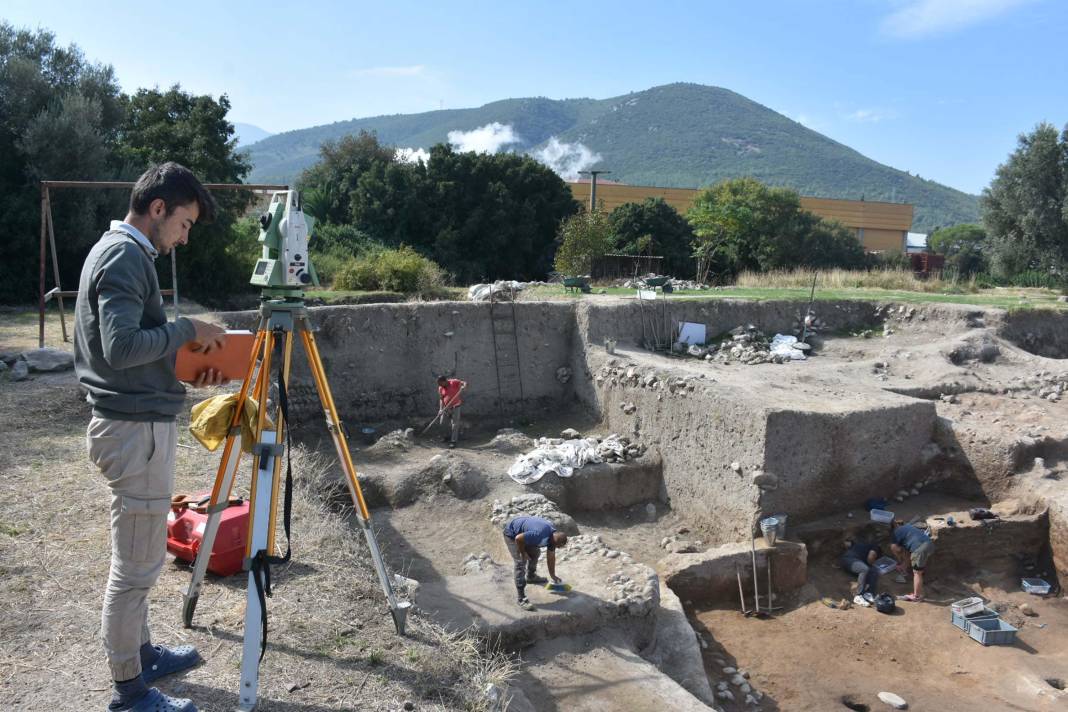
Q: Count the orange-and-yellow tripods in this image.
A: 1